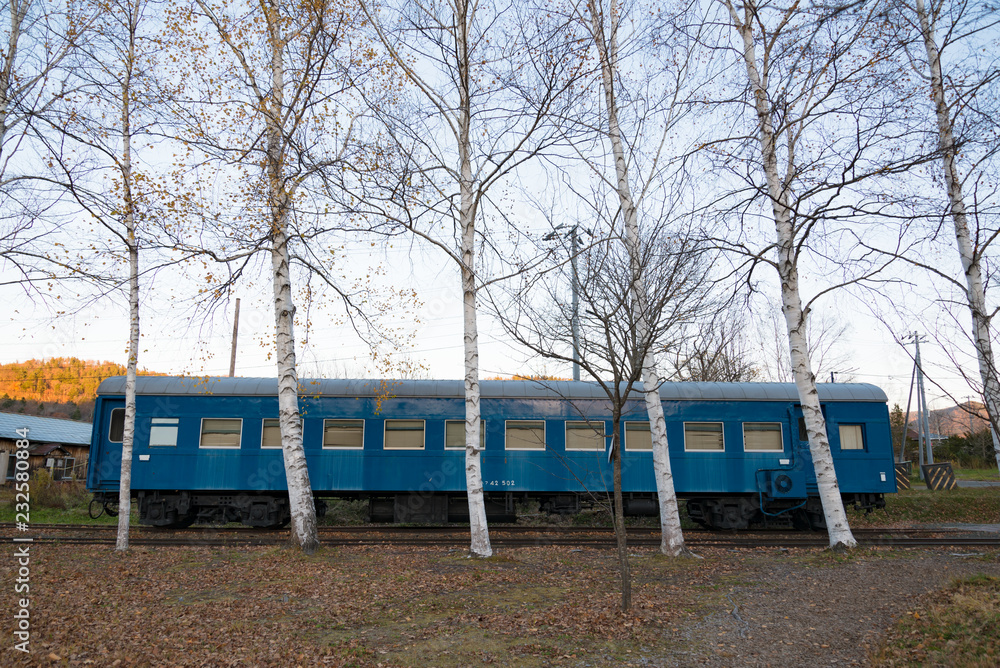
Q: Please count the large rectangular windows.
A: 10